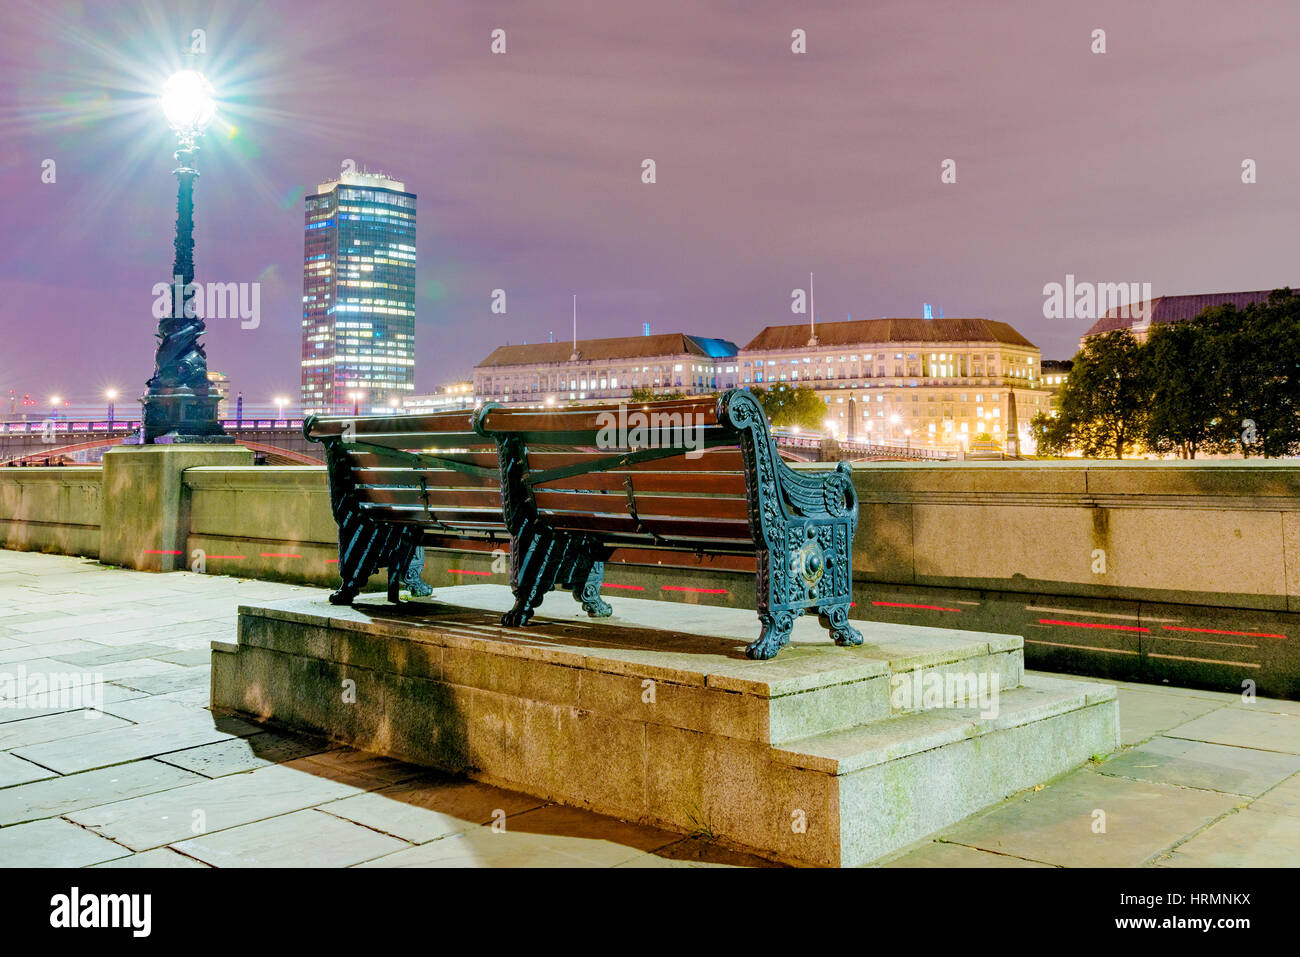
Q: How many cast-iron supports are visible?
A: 3